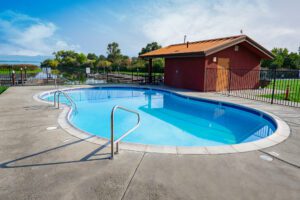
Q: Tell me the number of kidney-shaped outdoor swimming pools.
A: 1